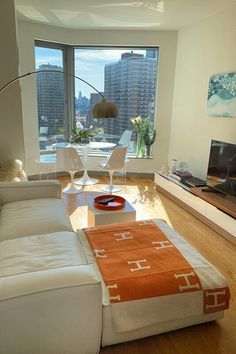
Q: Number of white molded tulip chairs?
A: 2